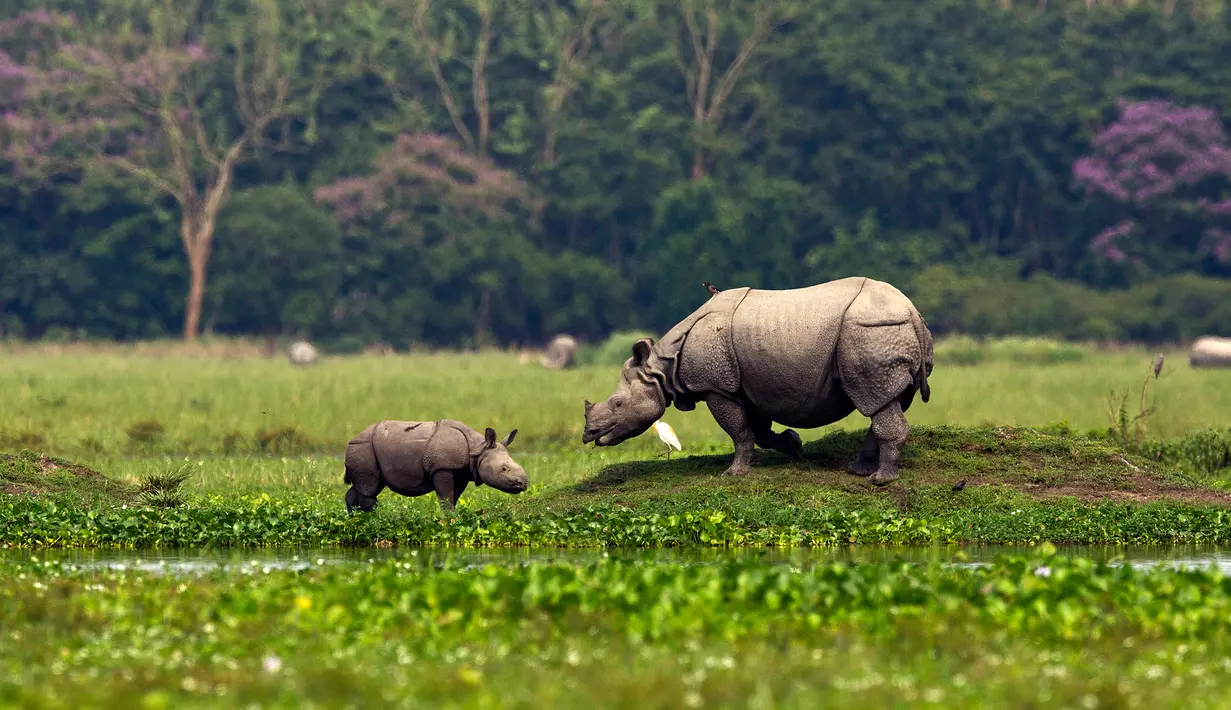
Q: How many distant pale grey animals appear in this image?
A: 3